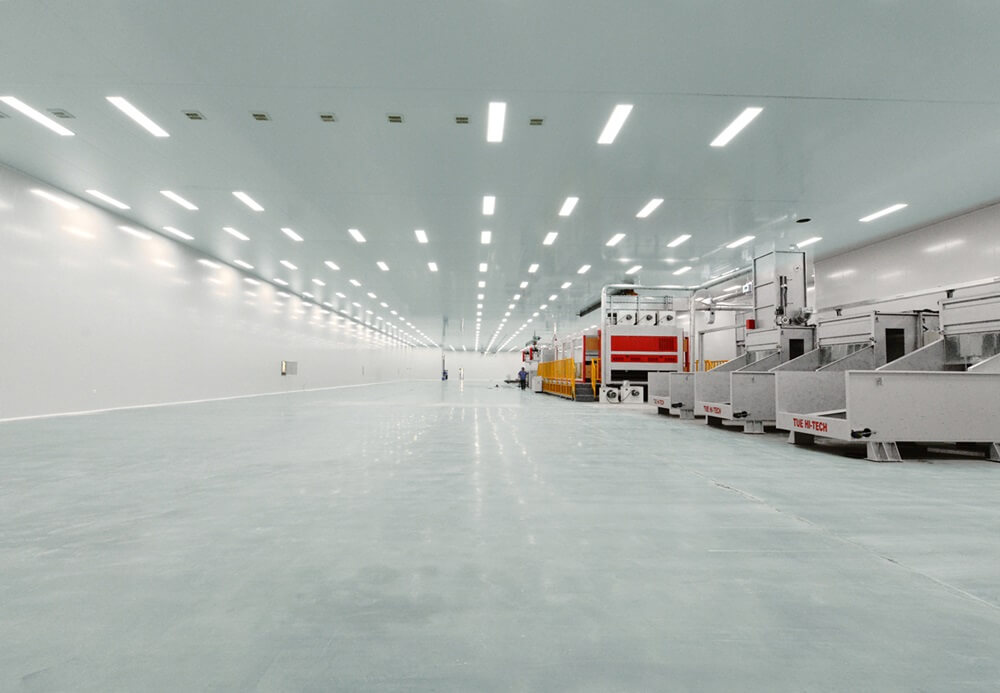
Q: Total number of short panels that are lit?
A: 0